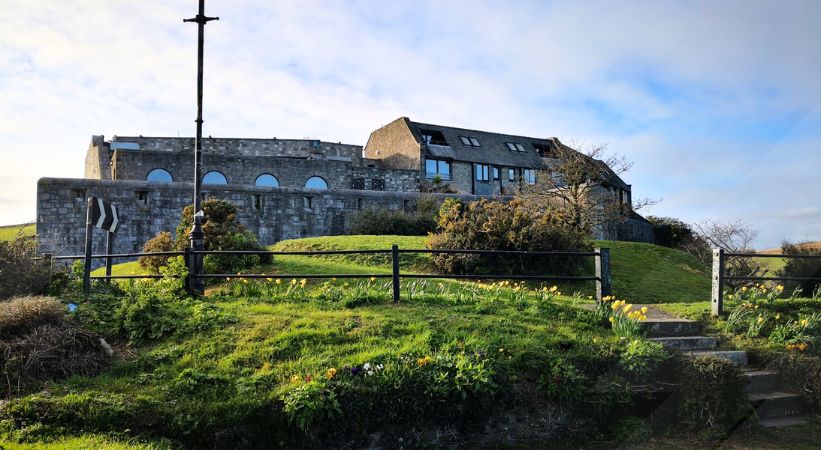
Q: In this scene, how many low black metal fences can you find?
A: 2